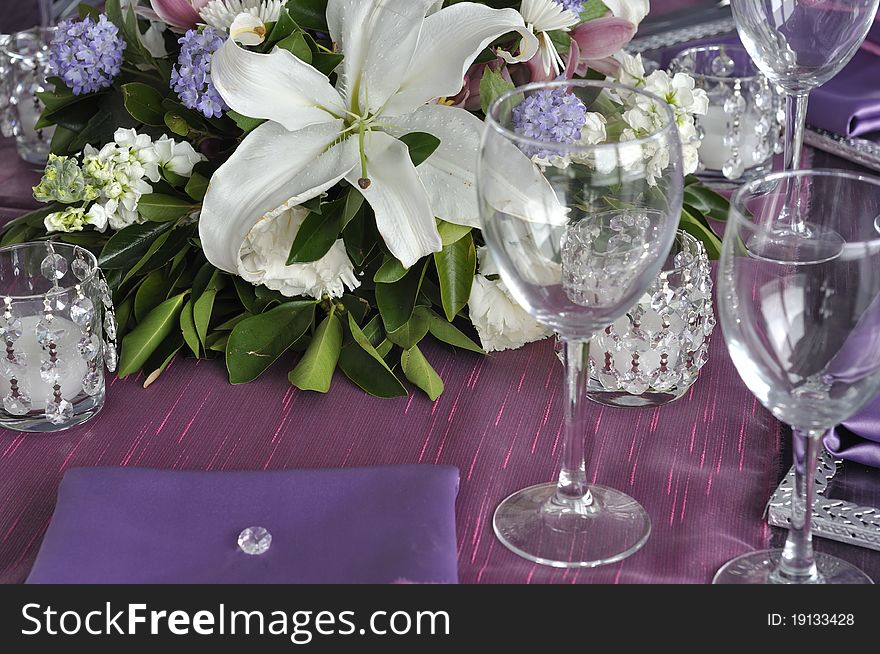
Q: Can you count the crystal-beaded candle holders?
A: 4